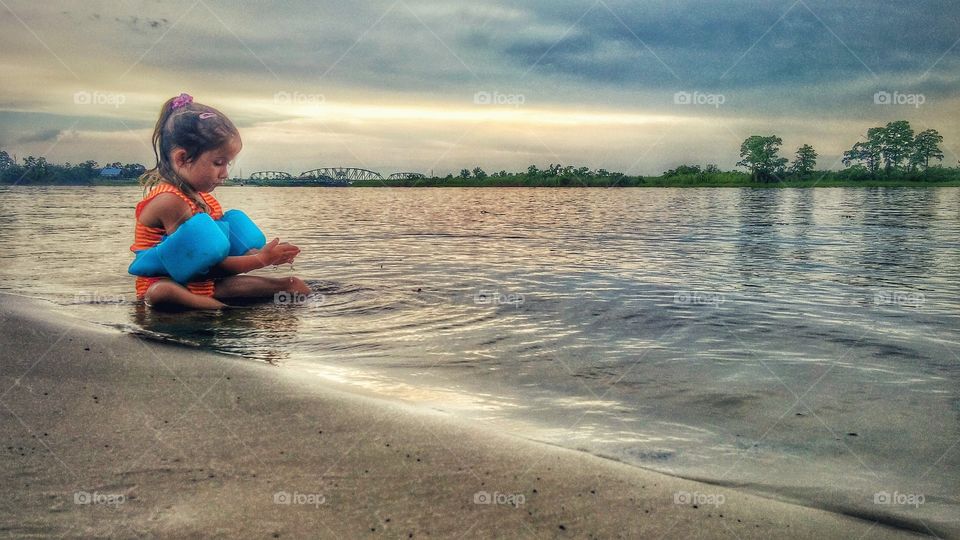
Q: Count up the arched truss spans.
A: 3